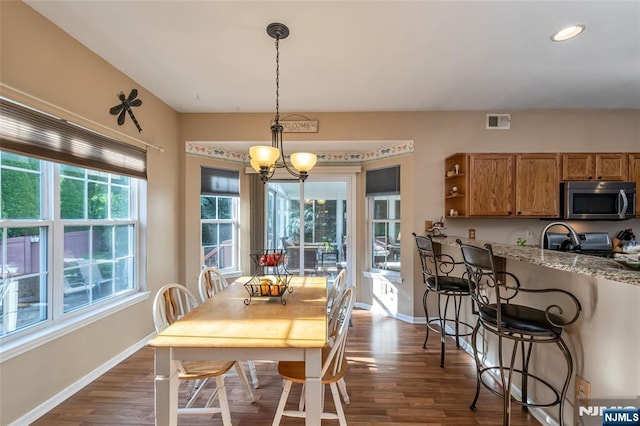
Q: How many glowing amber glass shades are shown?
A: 3